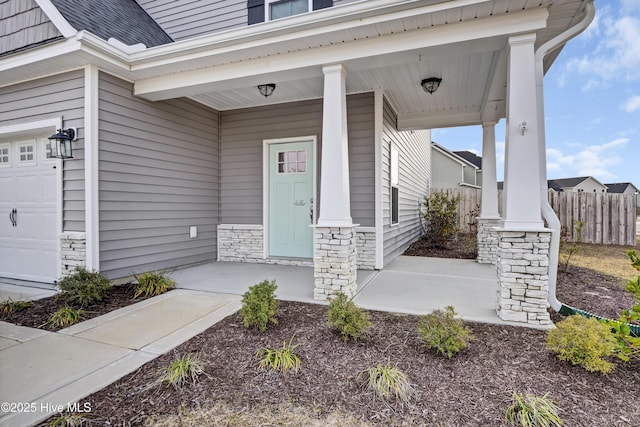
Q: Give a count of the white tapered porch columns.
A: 3